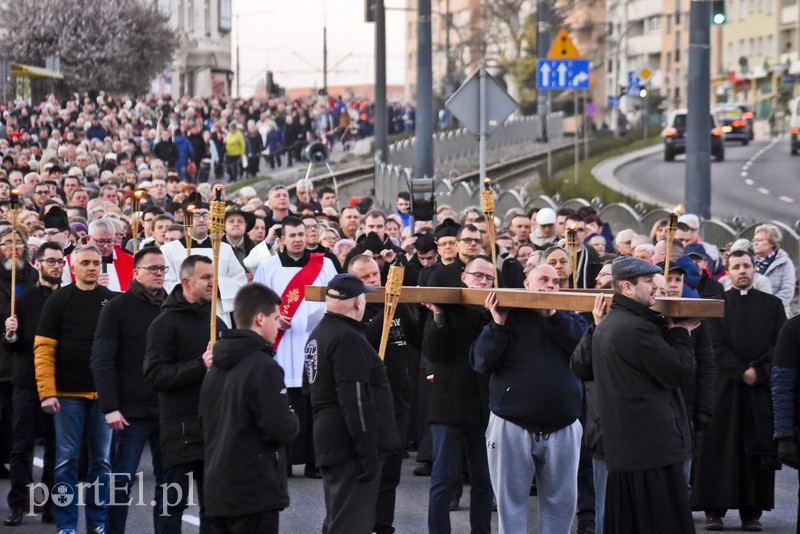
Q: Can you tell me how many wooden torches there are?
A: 8